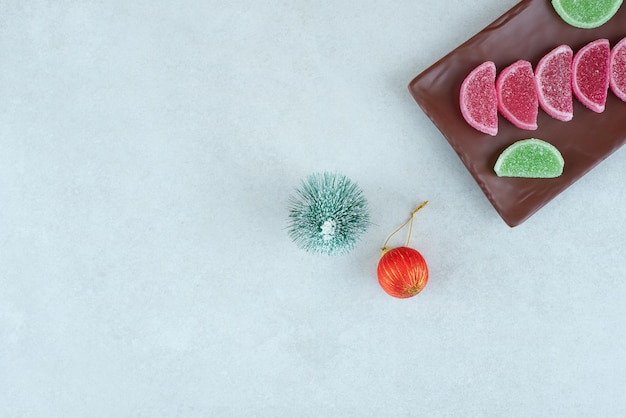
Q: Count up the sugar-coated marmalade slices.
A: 7